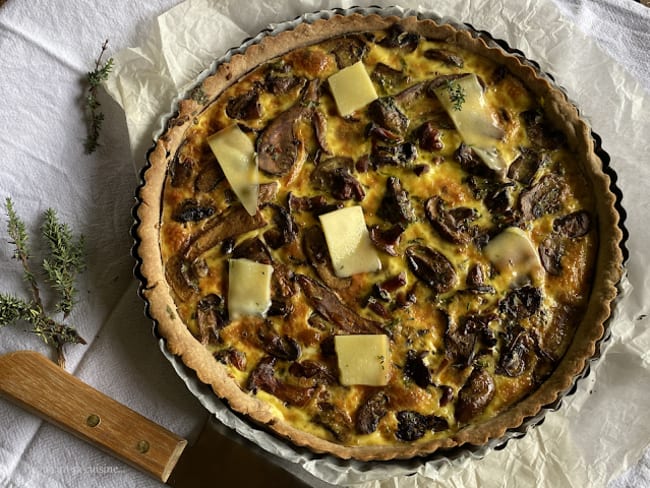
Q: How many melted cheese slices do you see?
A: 7